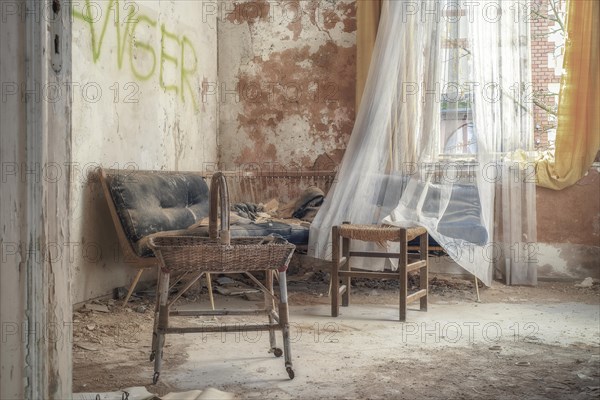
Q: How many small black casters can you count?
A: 4